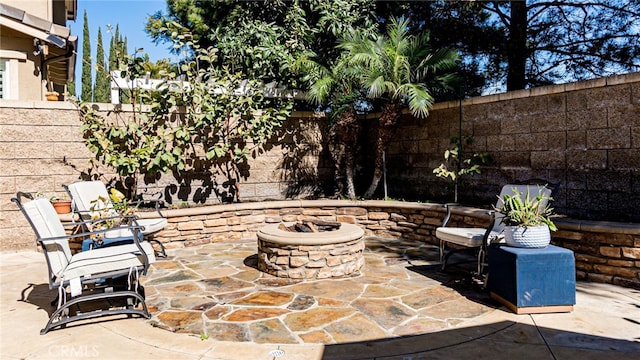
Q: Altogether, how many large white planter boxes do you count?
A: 1